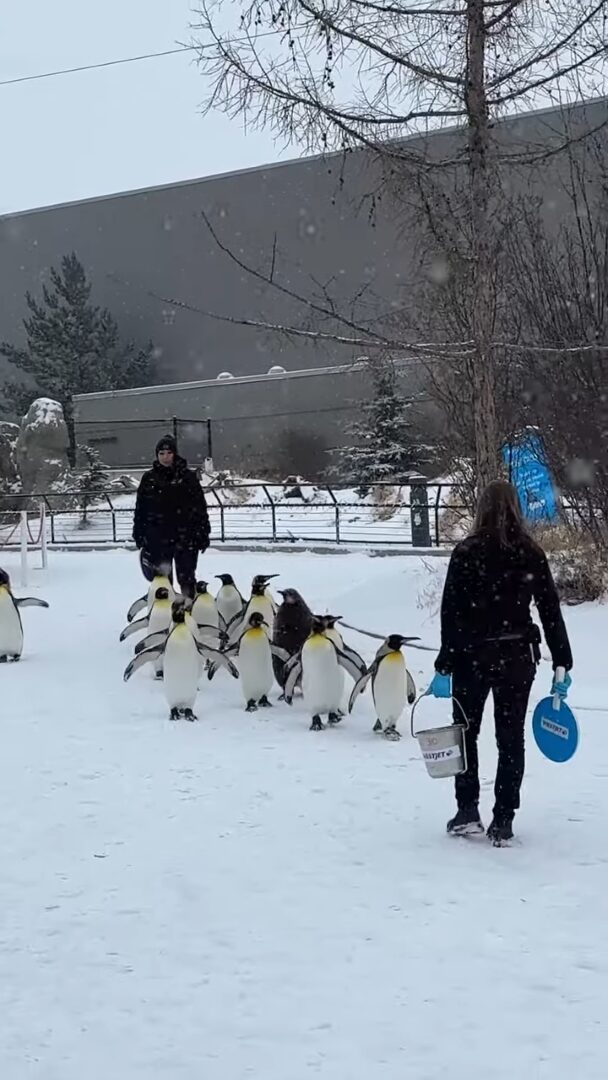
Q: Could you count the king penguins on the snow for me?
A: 14